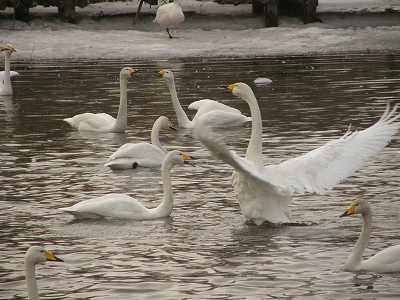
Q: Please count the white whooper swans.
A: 9